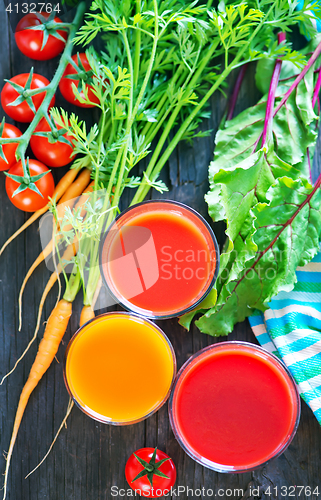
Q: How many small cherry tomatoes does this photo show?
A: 7